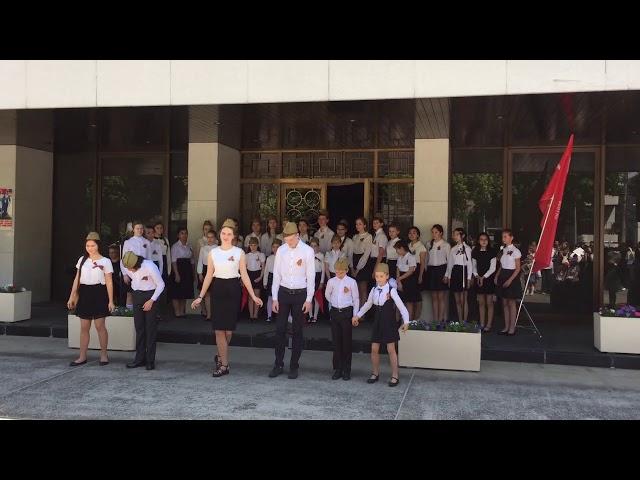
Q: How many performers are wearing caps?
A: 6